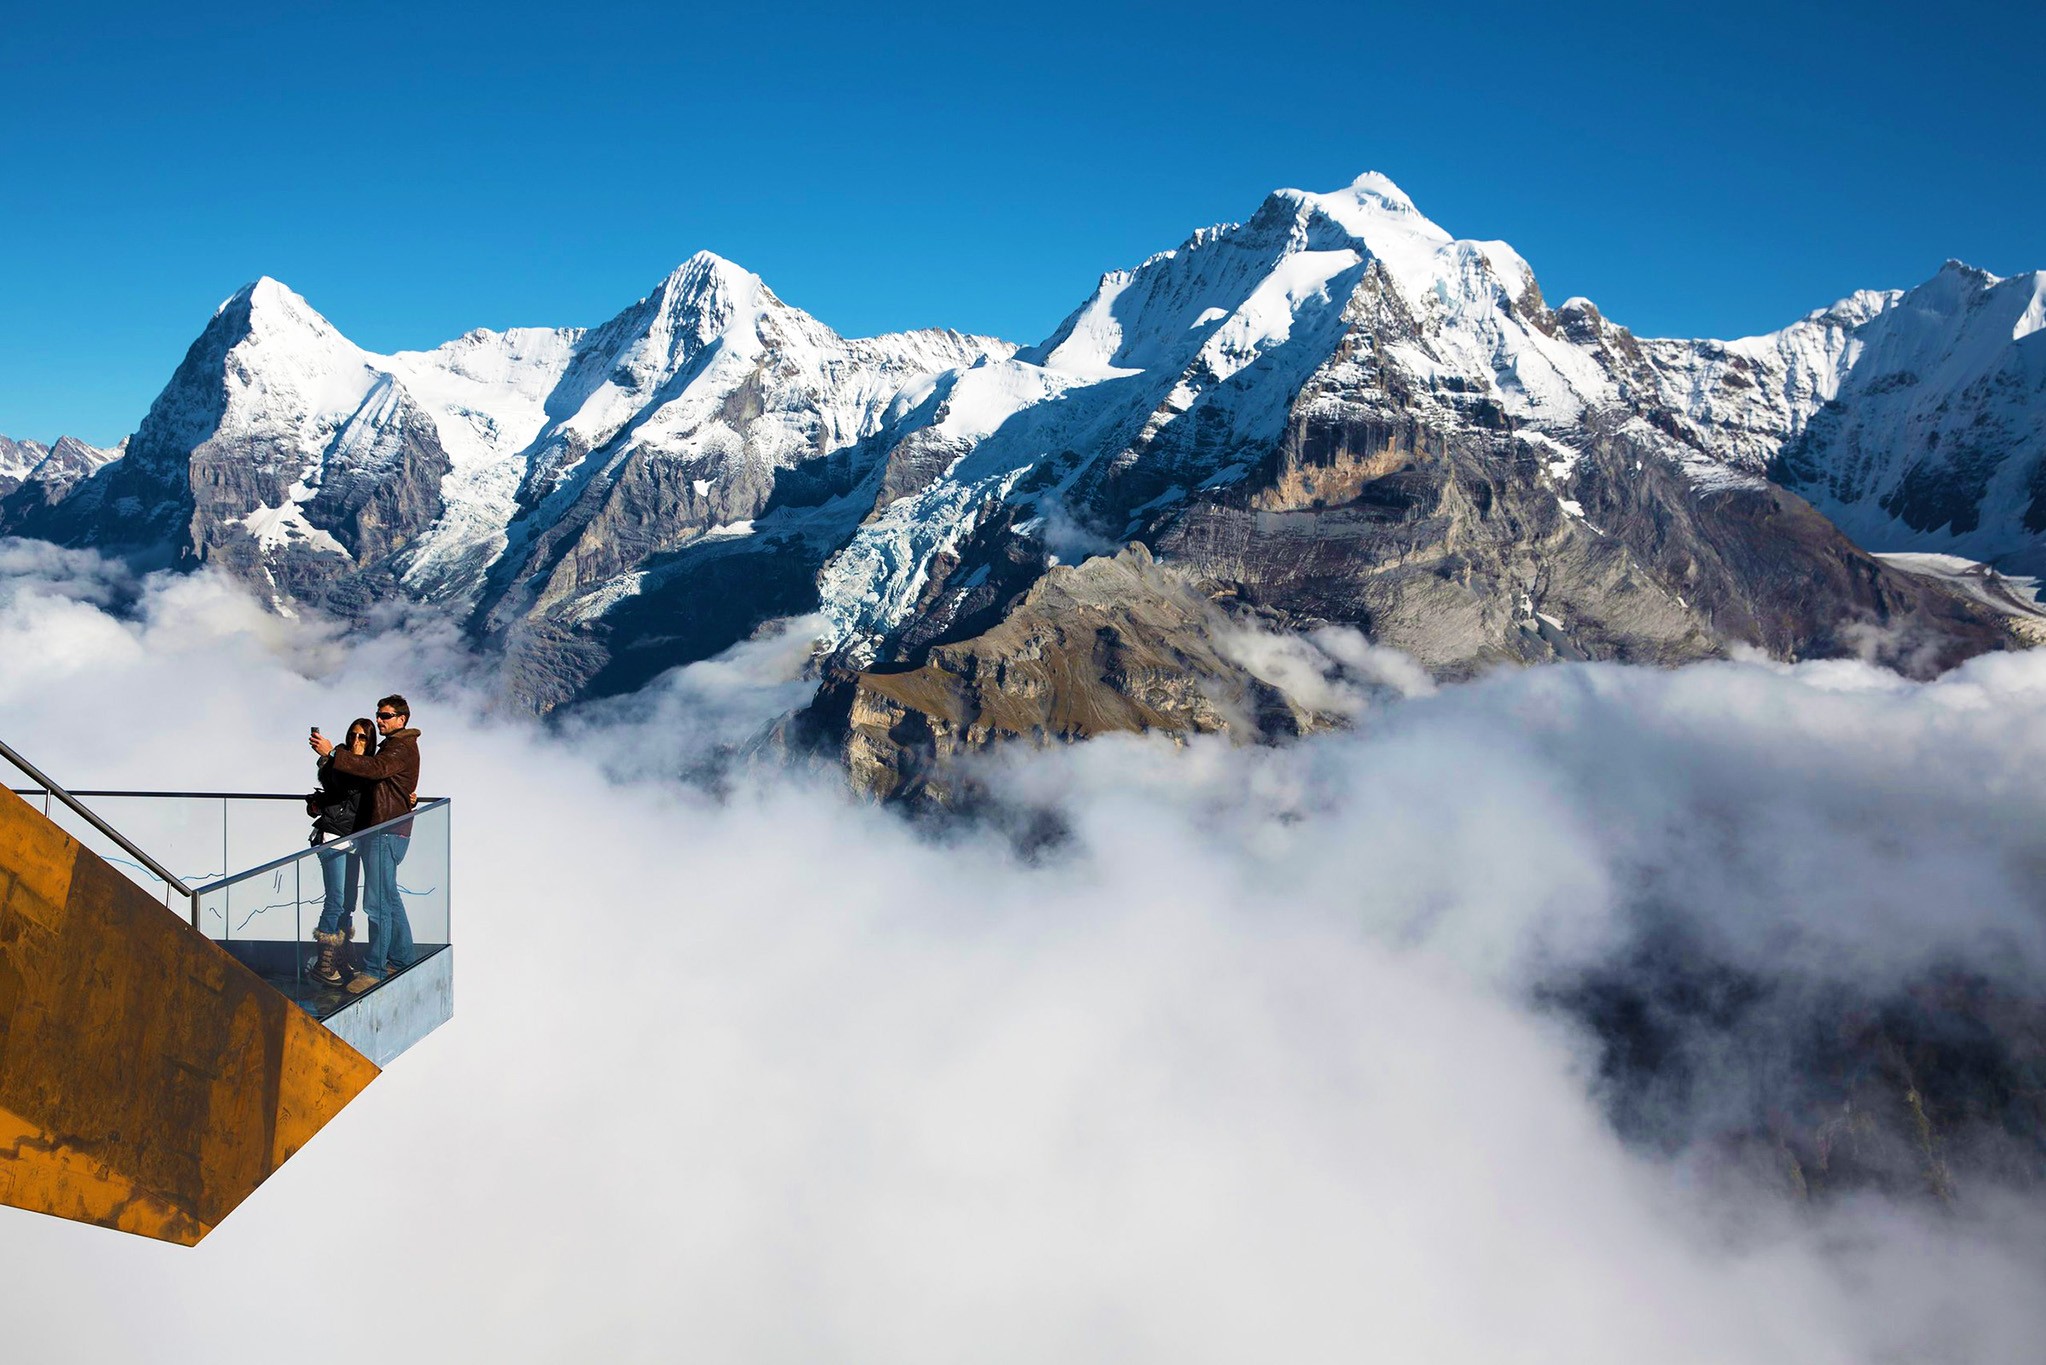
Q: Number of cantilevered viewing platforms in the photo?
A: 1